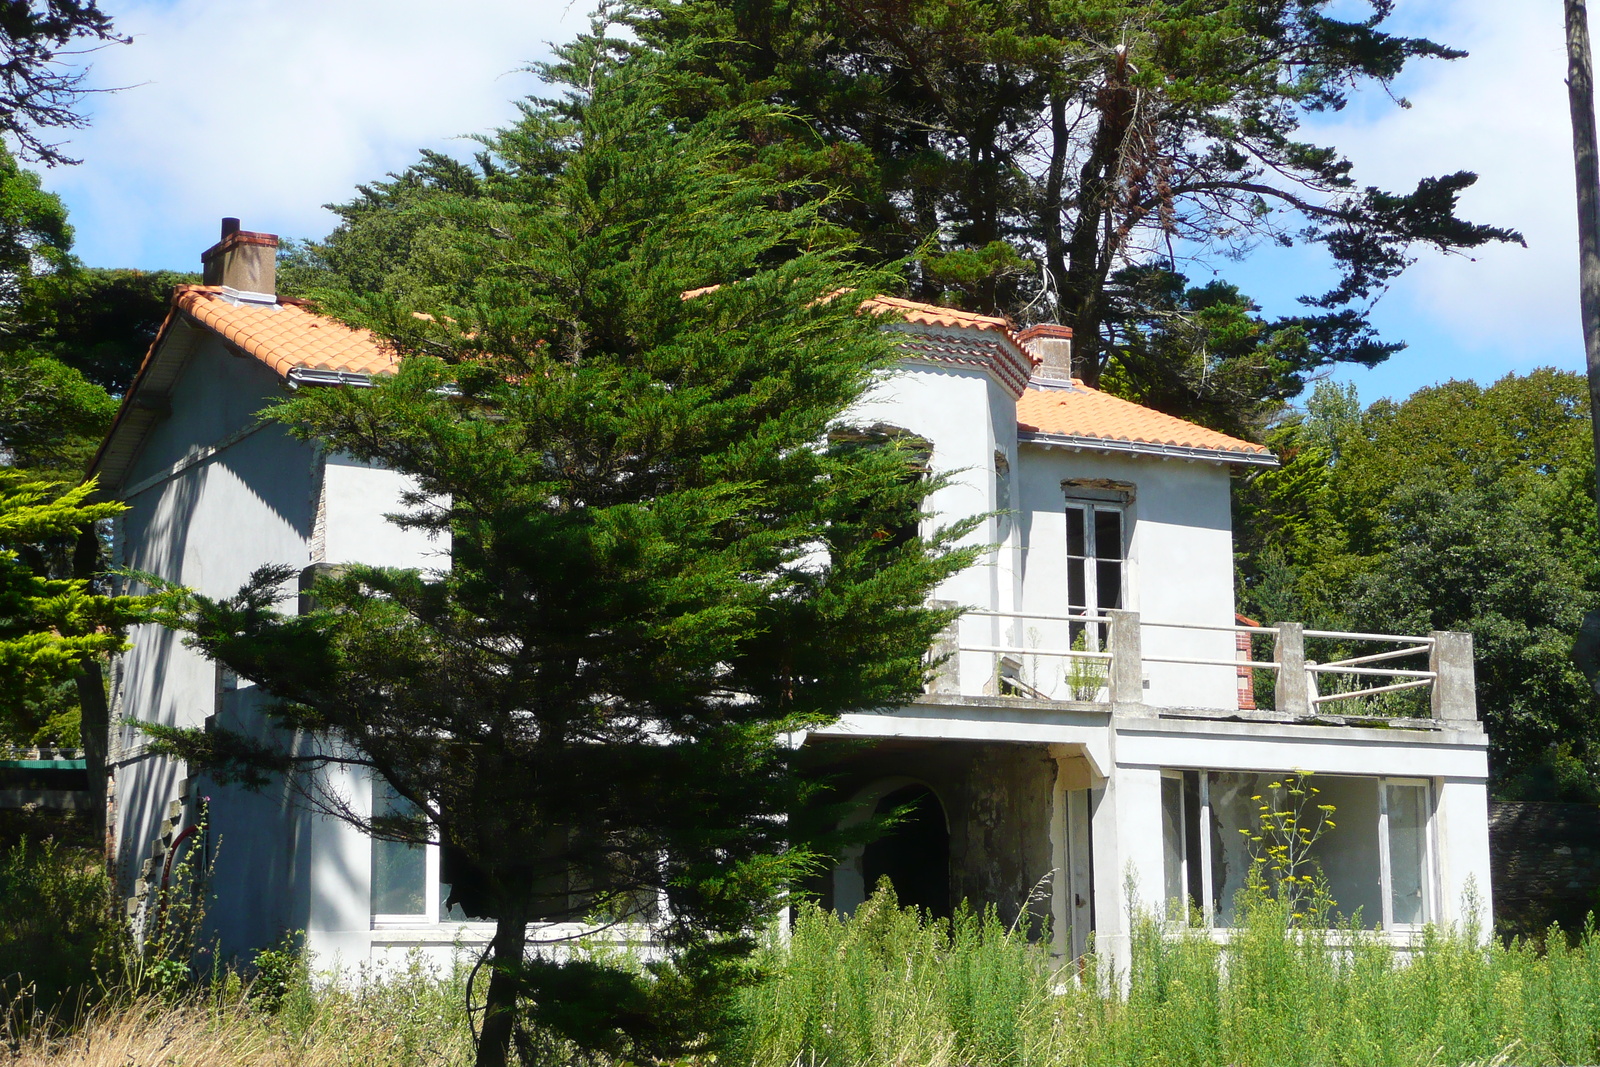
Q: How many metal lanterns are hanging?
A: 0